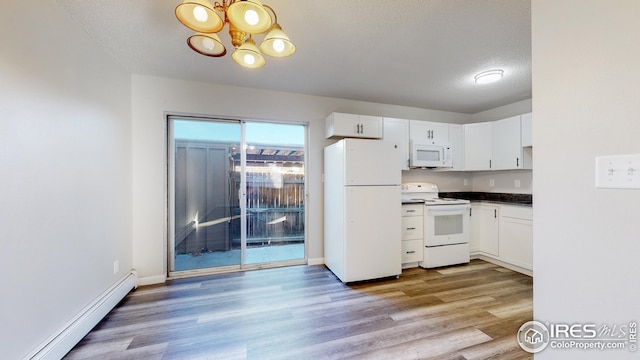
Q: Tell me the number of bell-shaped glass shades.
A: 5